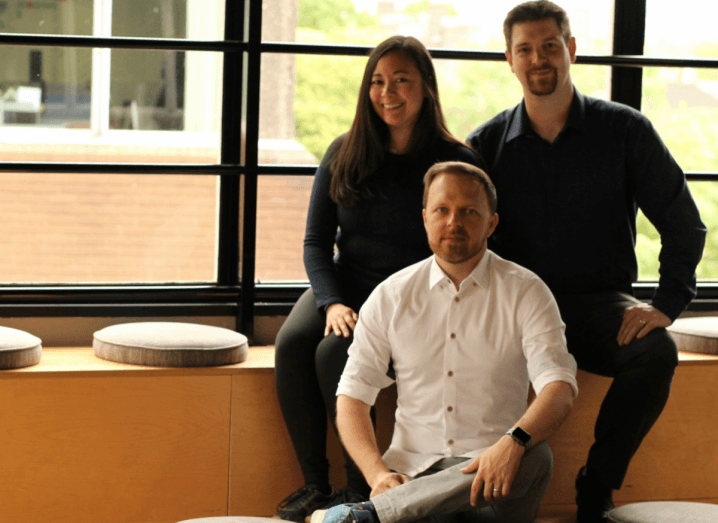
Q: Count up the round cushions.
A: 5